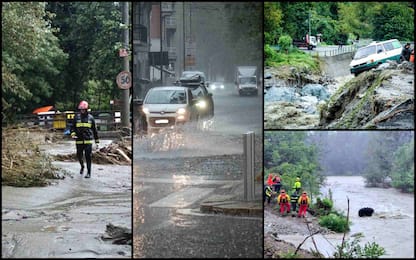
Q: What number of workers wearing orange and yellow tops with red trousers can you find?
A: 2